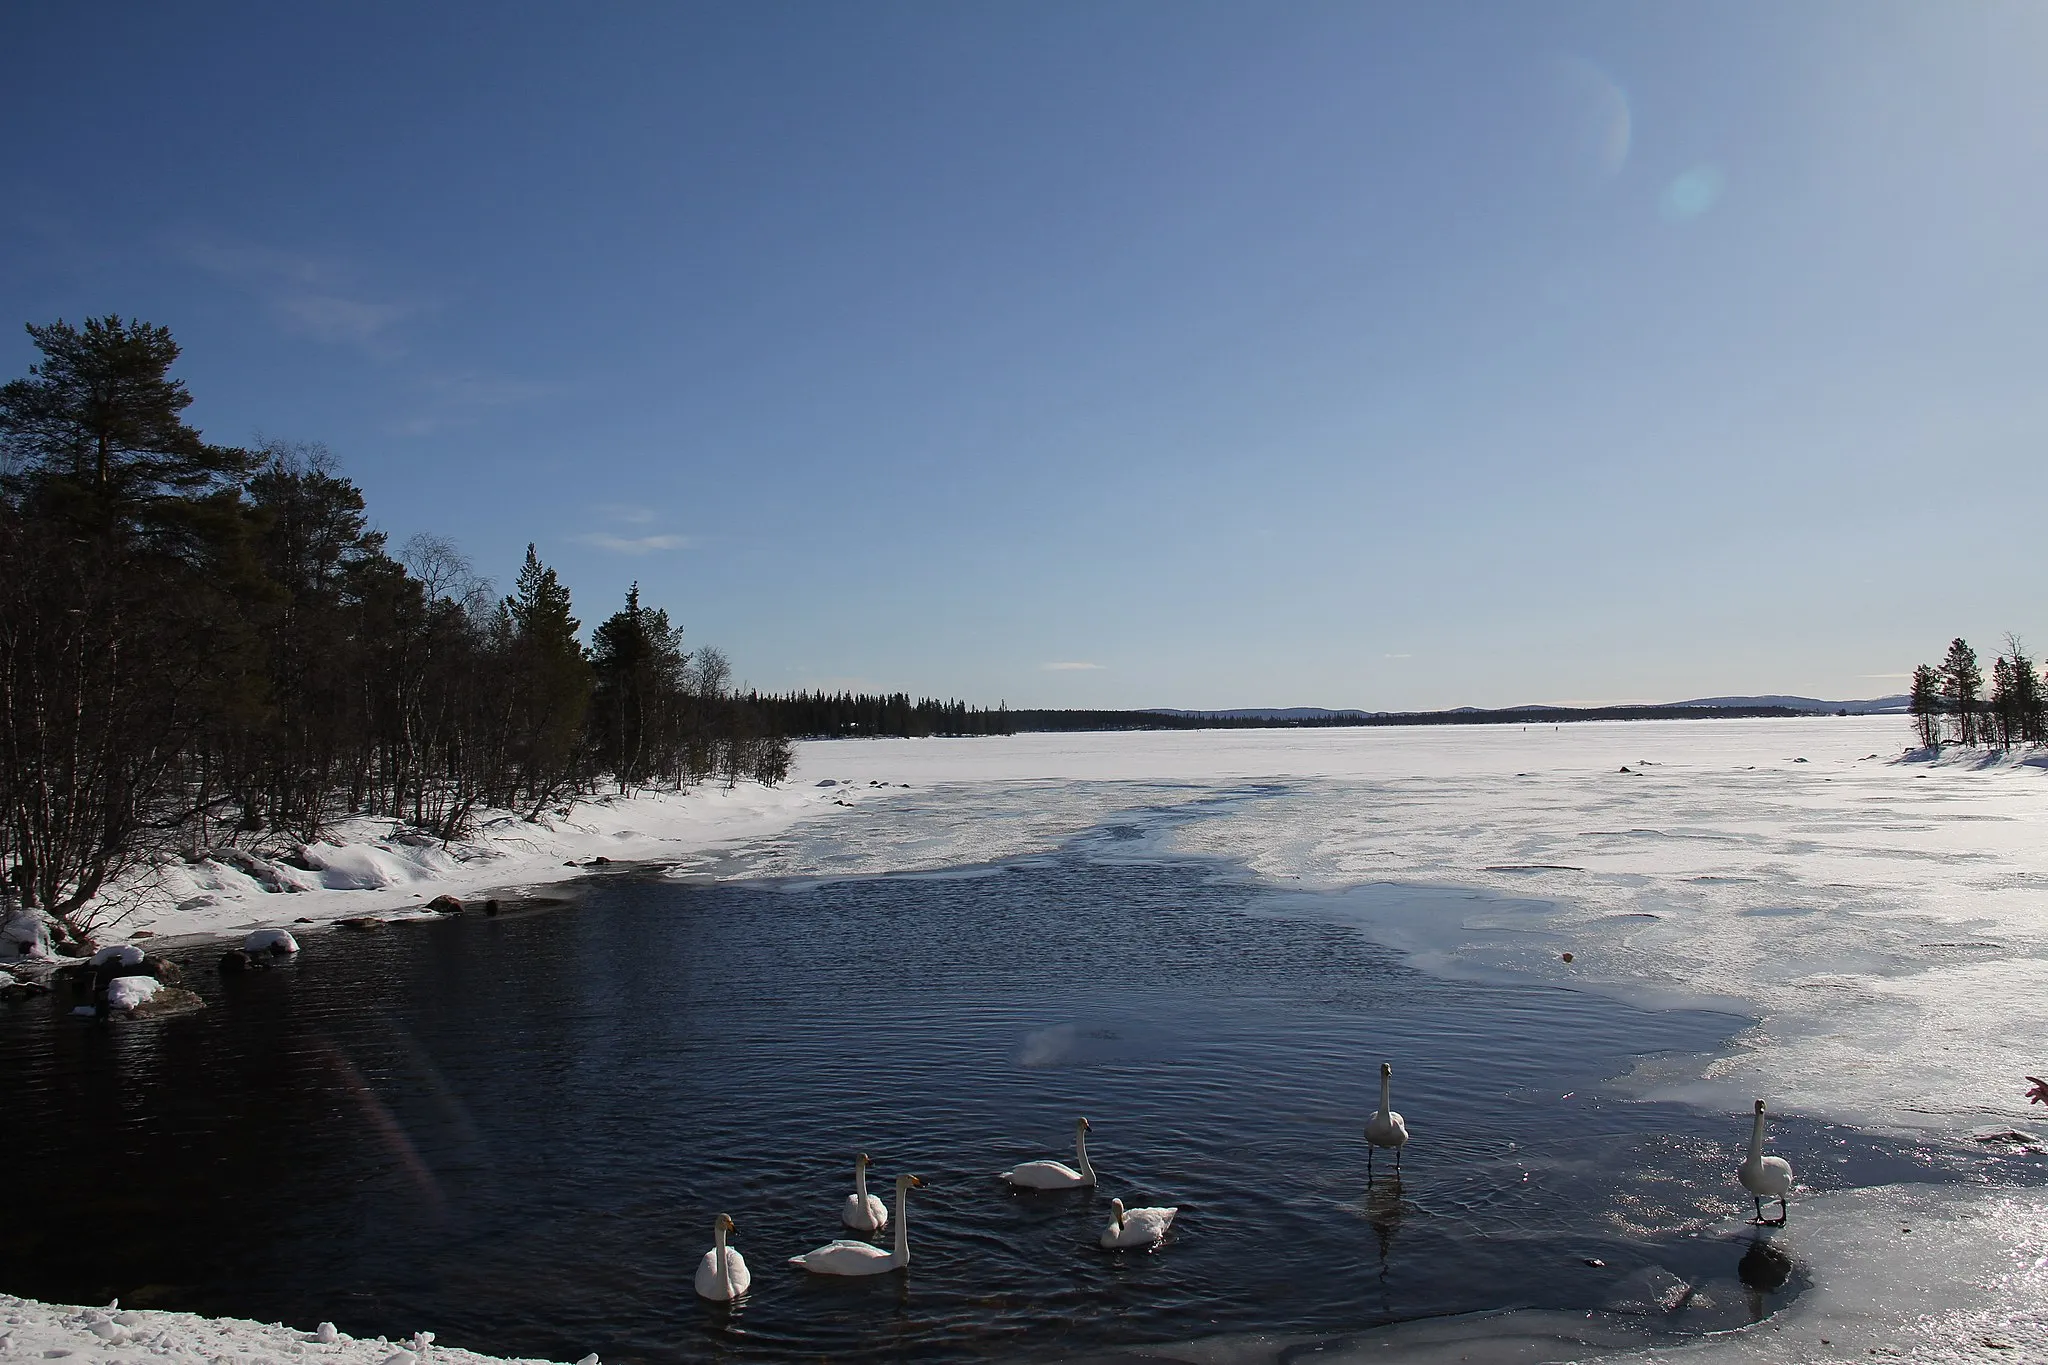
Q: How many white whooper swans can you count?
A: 7